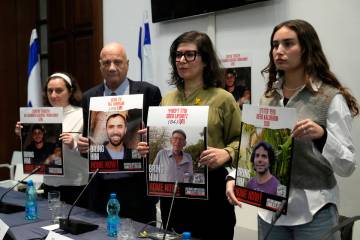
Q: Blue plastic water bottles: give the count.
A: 3